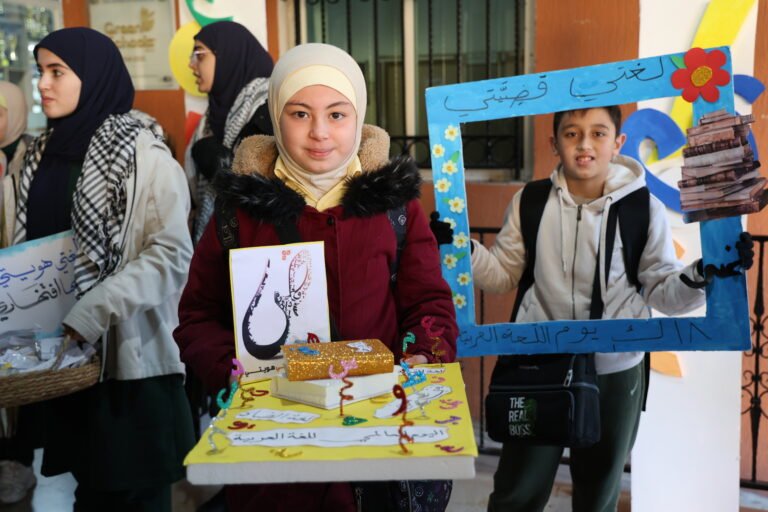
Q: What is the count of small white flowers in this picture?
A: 10